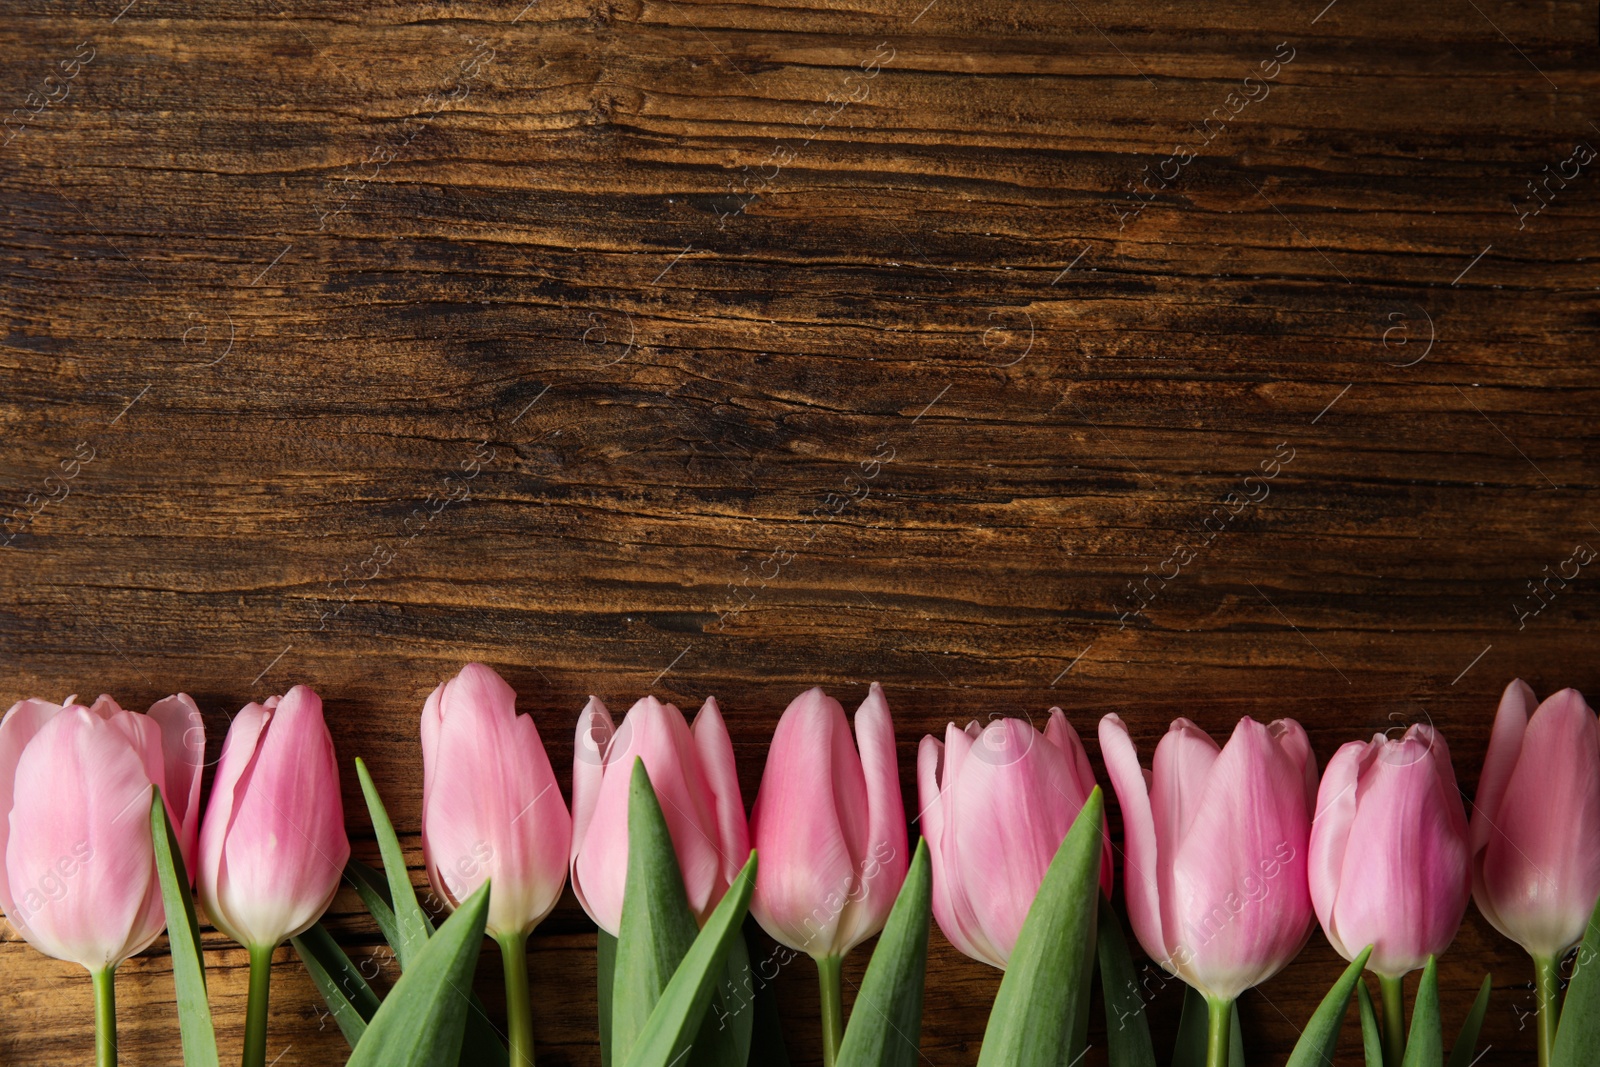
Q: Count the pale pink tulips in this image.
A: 9